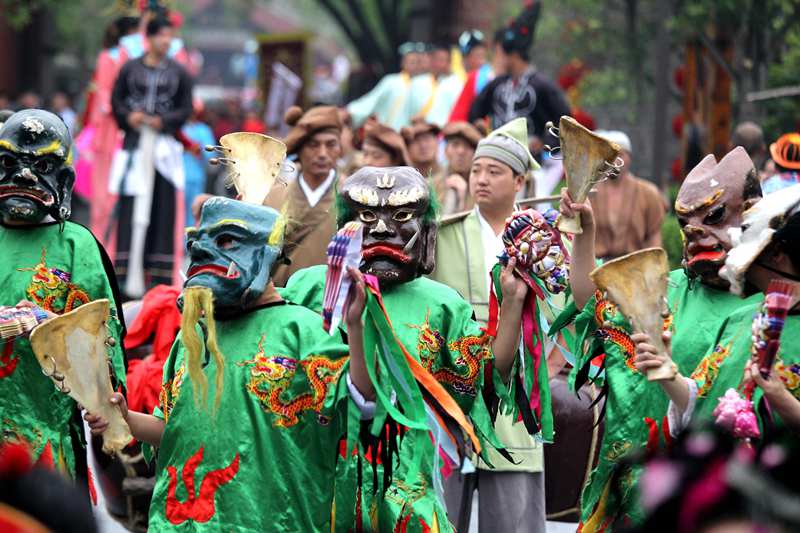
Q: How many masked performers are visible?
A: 5